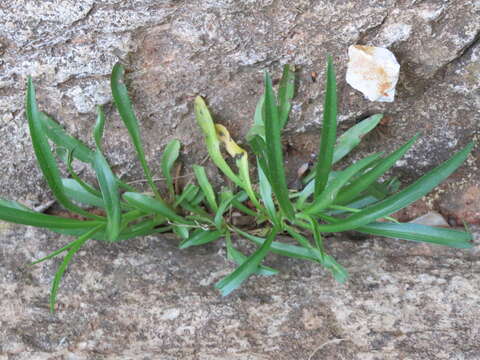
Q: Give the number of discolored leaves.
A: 2